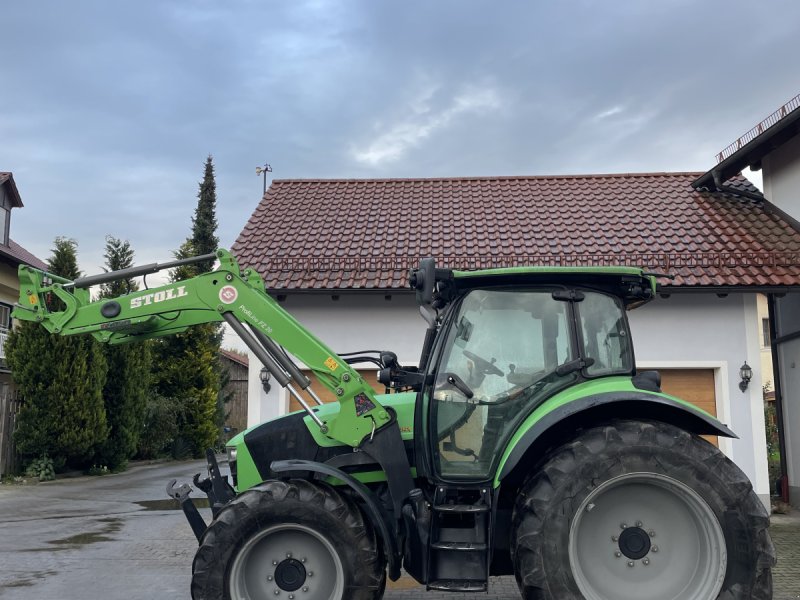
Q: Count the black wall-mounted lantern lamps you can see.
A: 2